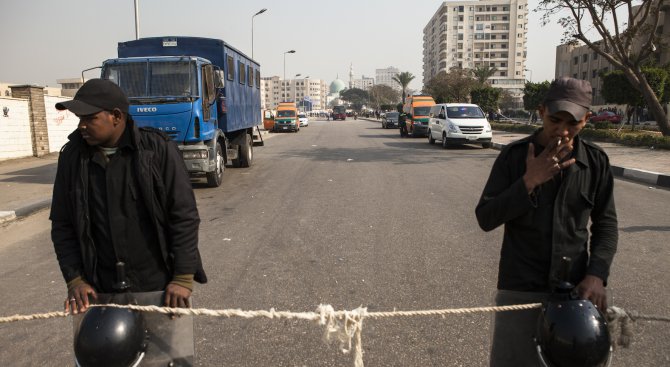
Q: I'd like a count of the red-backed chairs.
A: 0